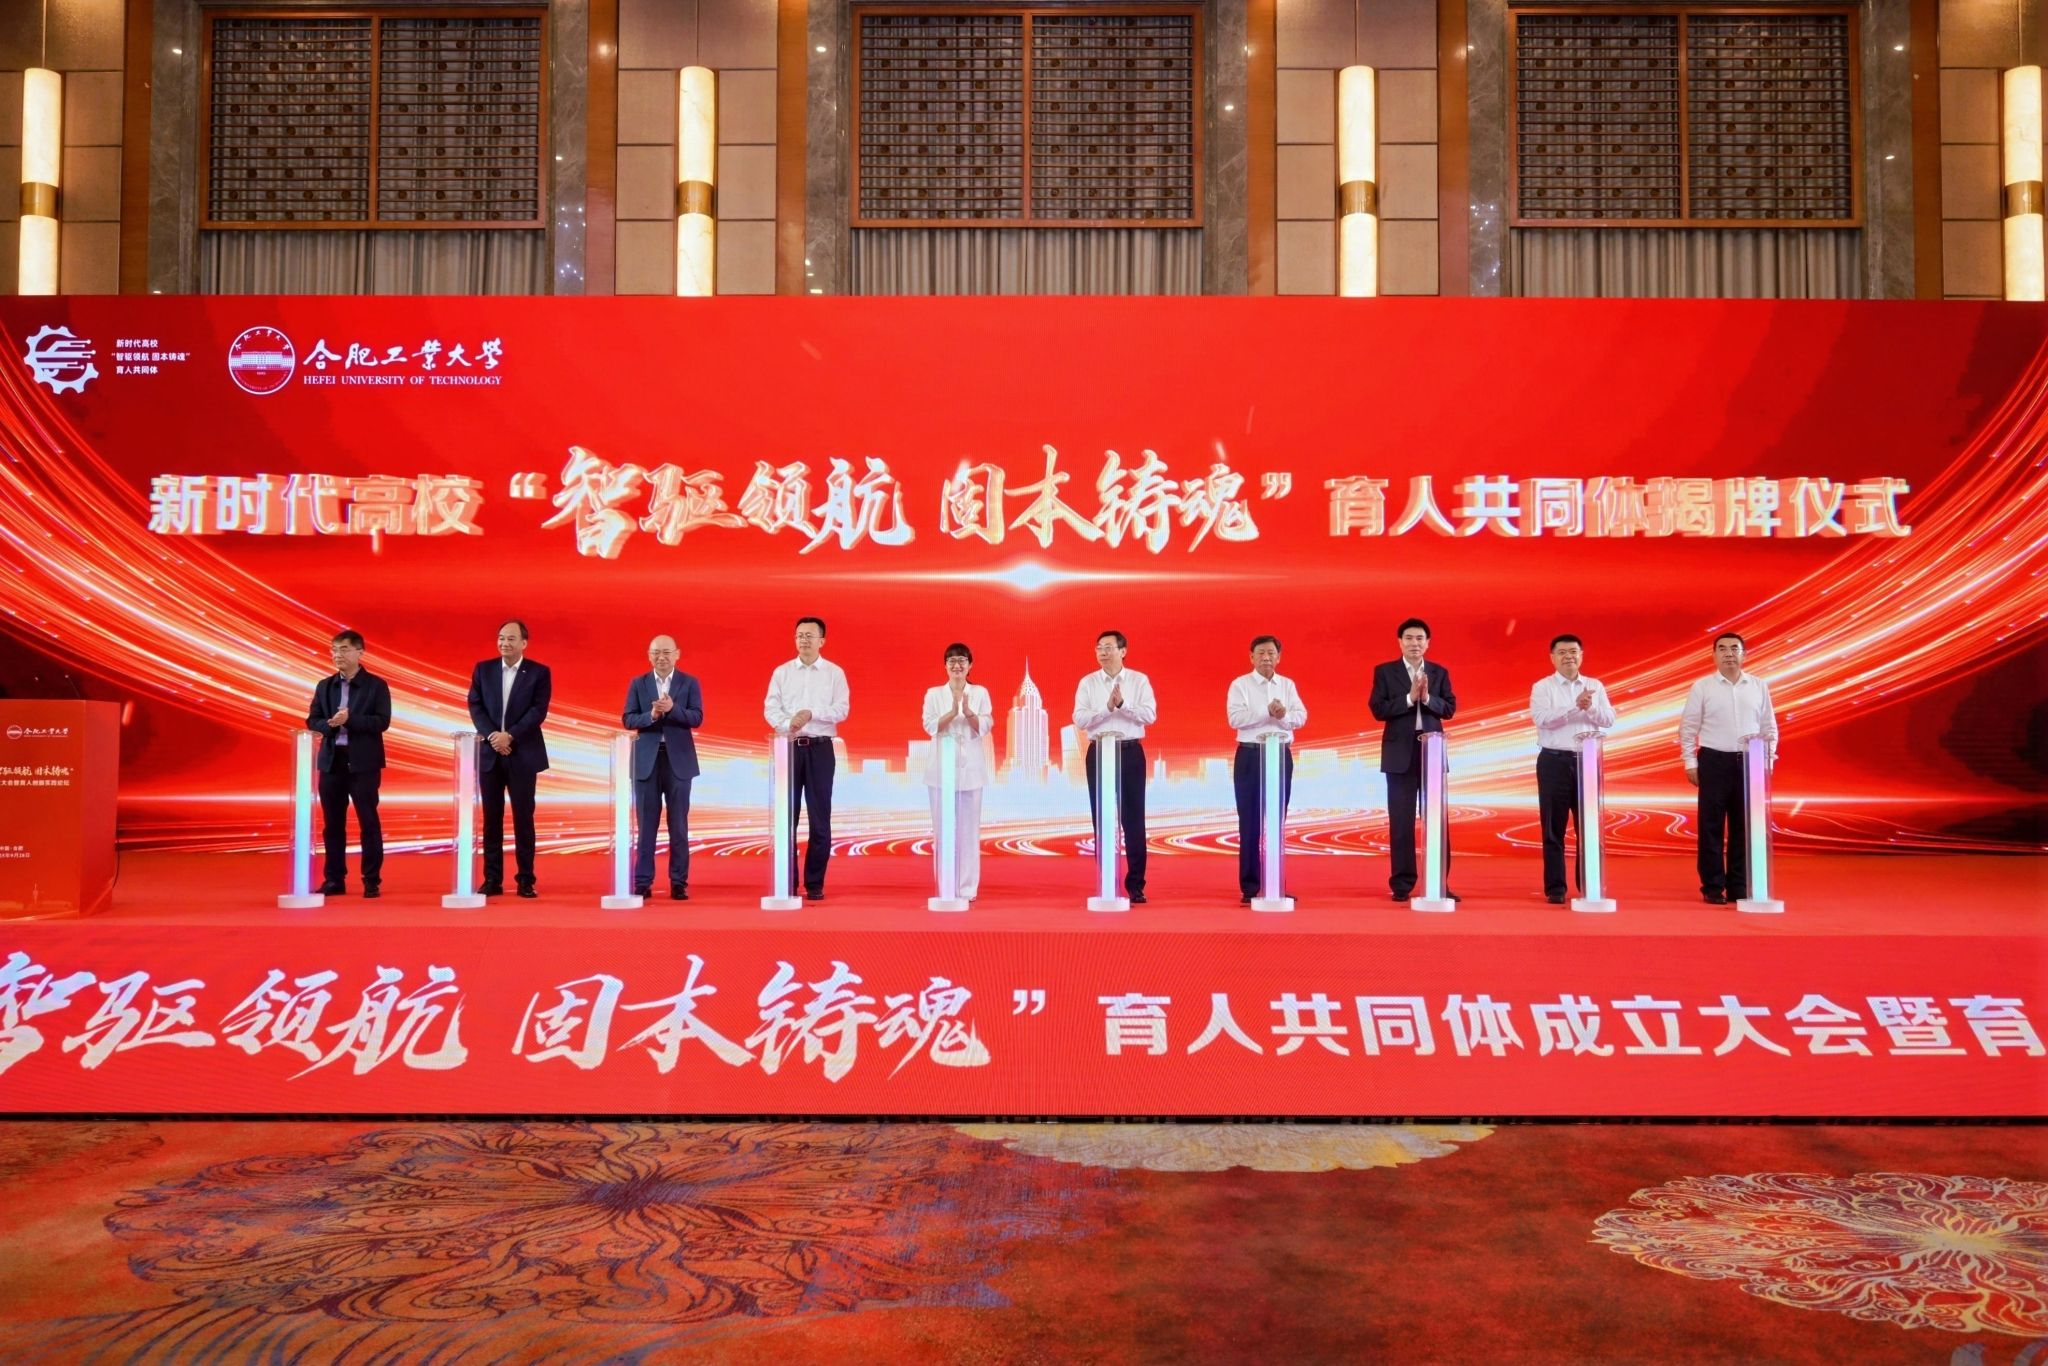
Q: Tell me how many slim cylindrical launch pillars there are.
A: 10